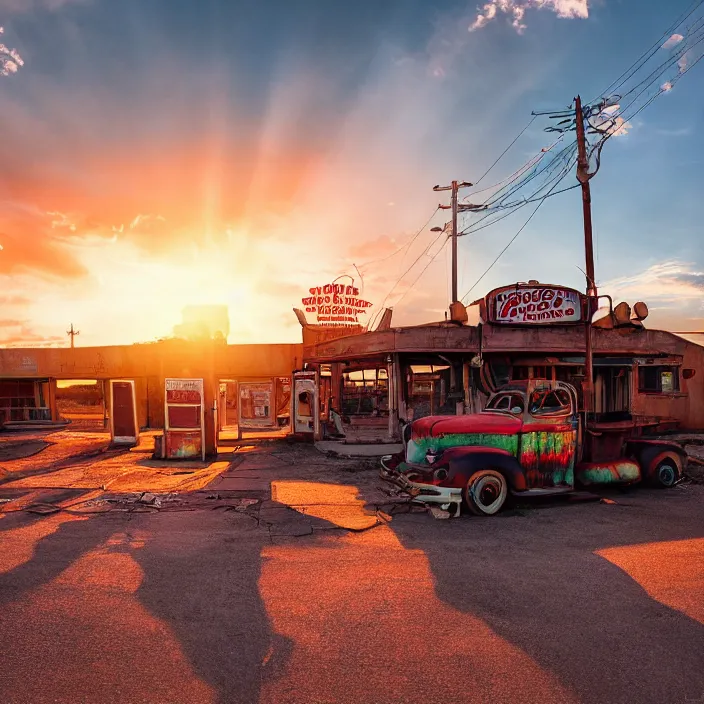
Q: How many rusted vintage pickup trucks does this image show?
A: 1